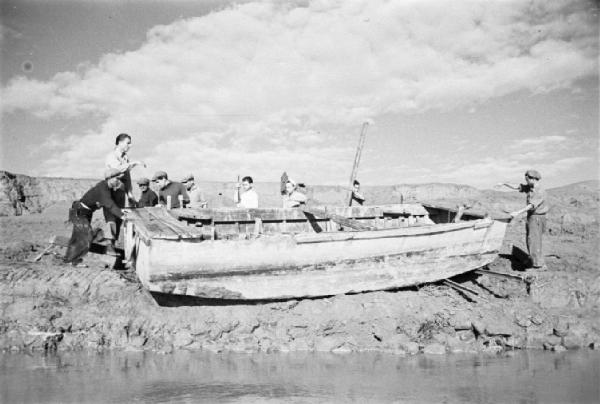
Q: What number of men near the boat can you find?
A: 9